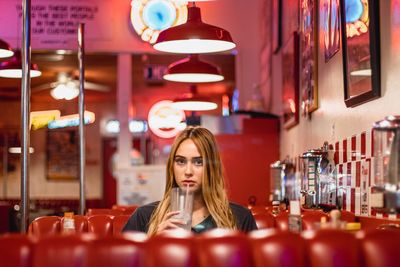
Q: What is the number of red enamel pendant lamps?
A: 5